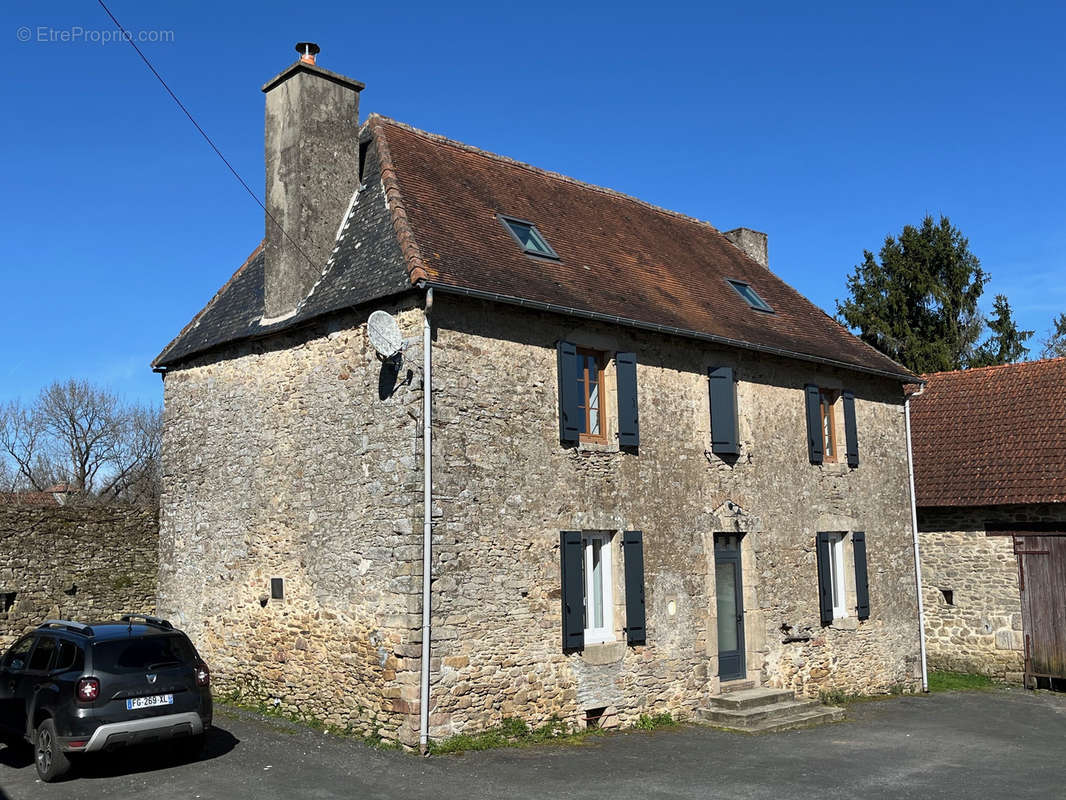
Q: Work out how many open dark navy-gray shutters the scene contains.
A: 8